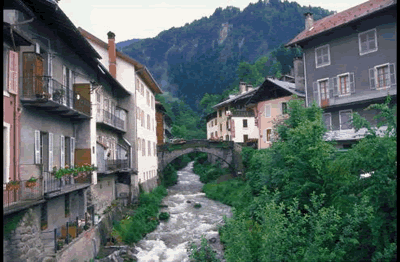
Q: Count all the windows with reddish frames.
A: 3